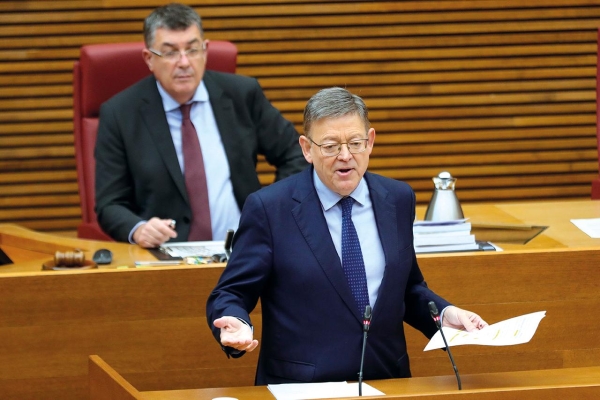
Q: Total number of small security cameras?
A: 0